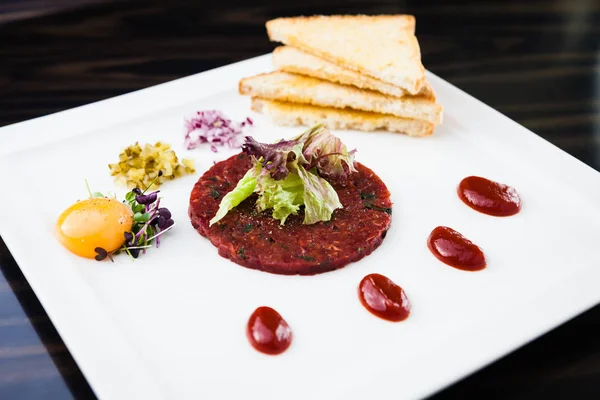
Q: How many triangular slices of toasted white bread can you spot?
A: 4